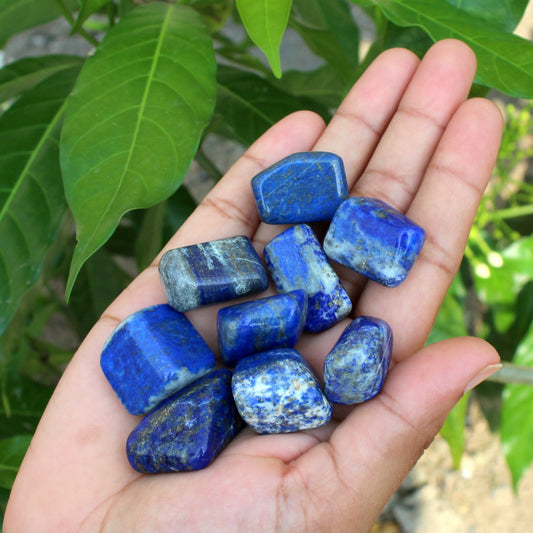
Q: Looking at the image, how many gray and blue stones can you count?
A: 9